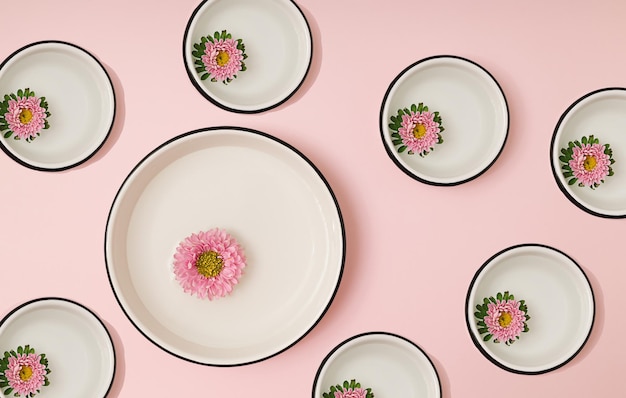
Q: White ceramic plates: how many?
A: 8